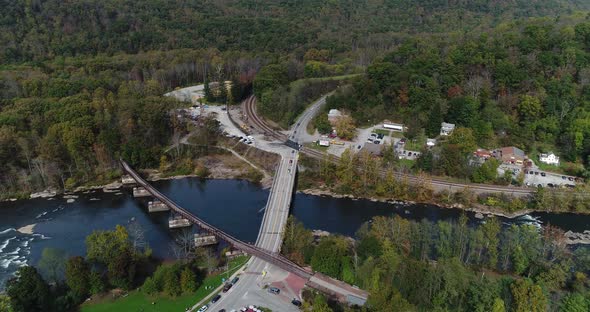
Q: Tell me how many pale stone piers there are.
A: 5